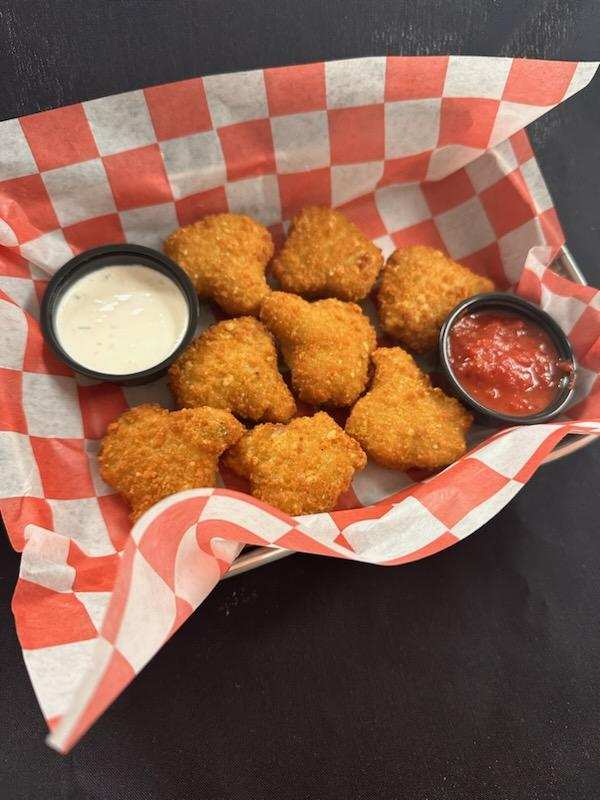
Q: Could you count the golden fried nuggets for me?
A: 8